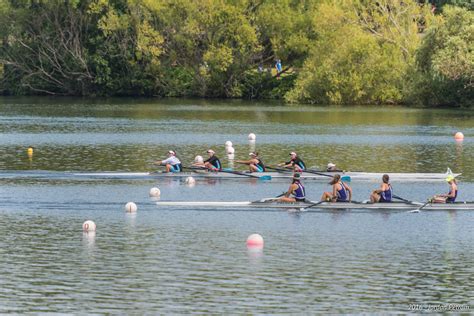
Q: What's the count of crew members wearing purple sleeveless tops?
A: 4